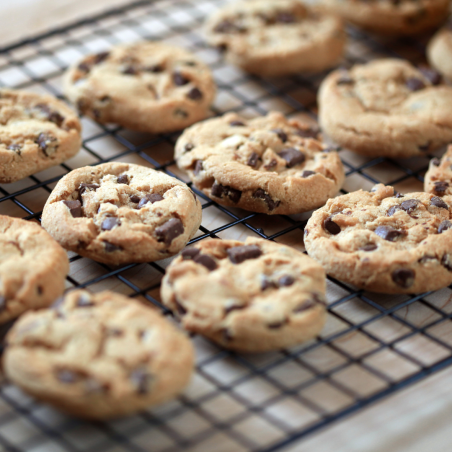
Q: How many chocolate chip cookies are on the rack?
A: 13